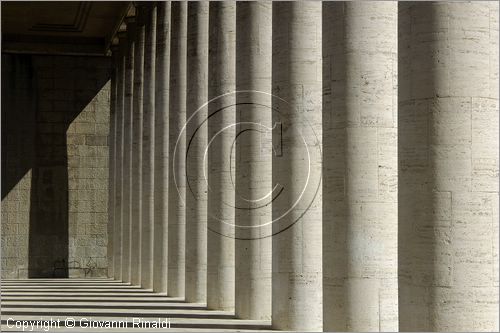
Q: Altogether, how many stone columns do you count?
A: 13